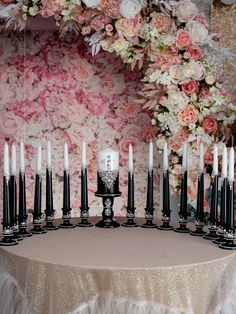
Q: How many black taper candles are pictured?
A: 15